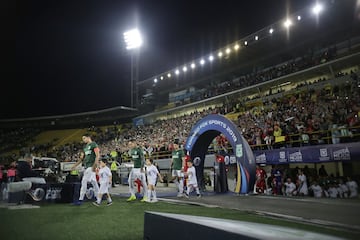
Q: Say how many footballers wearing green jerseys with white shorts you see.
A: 3